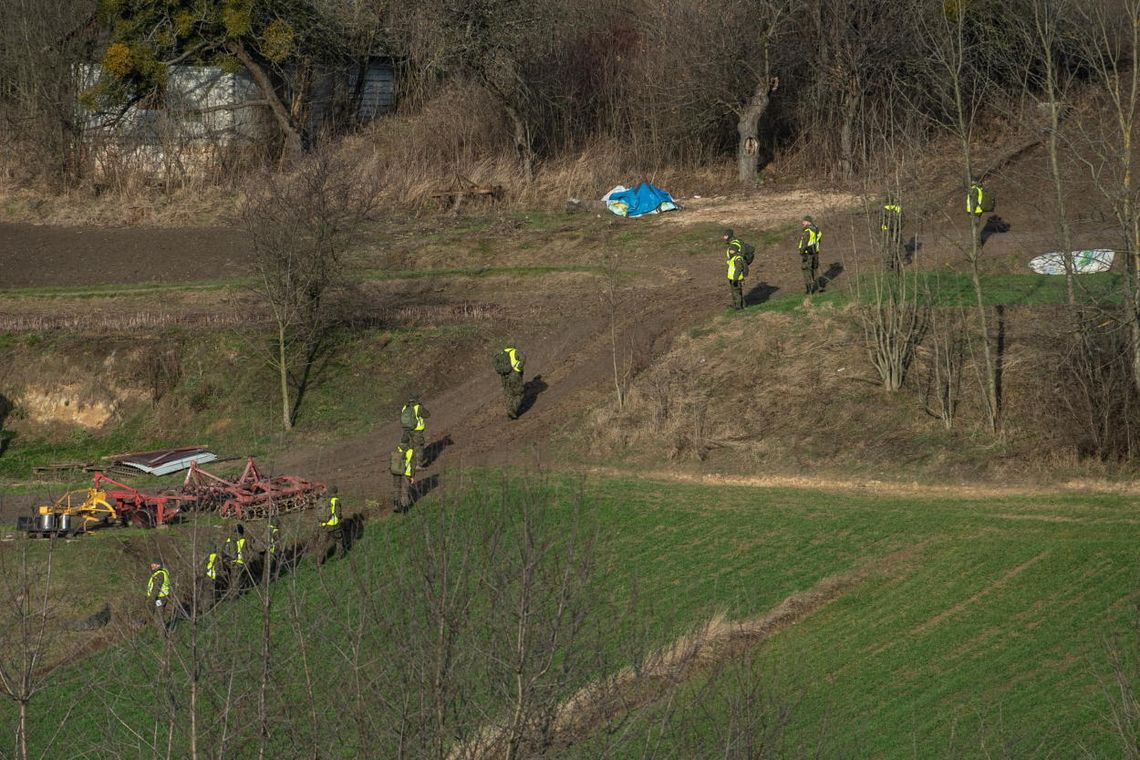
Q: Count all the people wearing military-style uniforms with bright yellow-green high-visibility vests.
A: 13